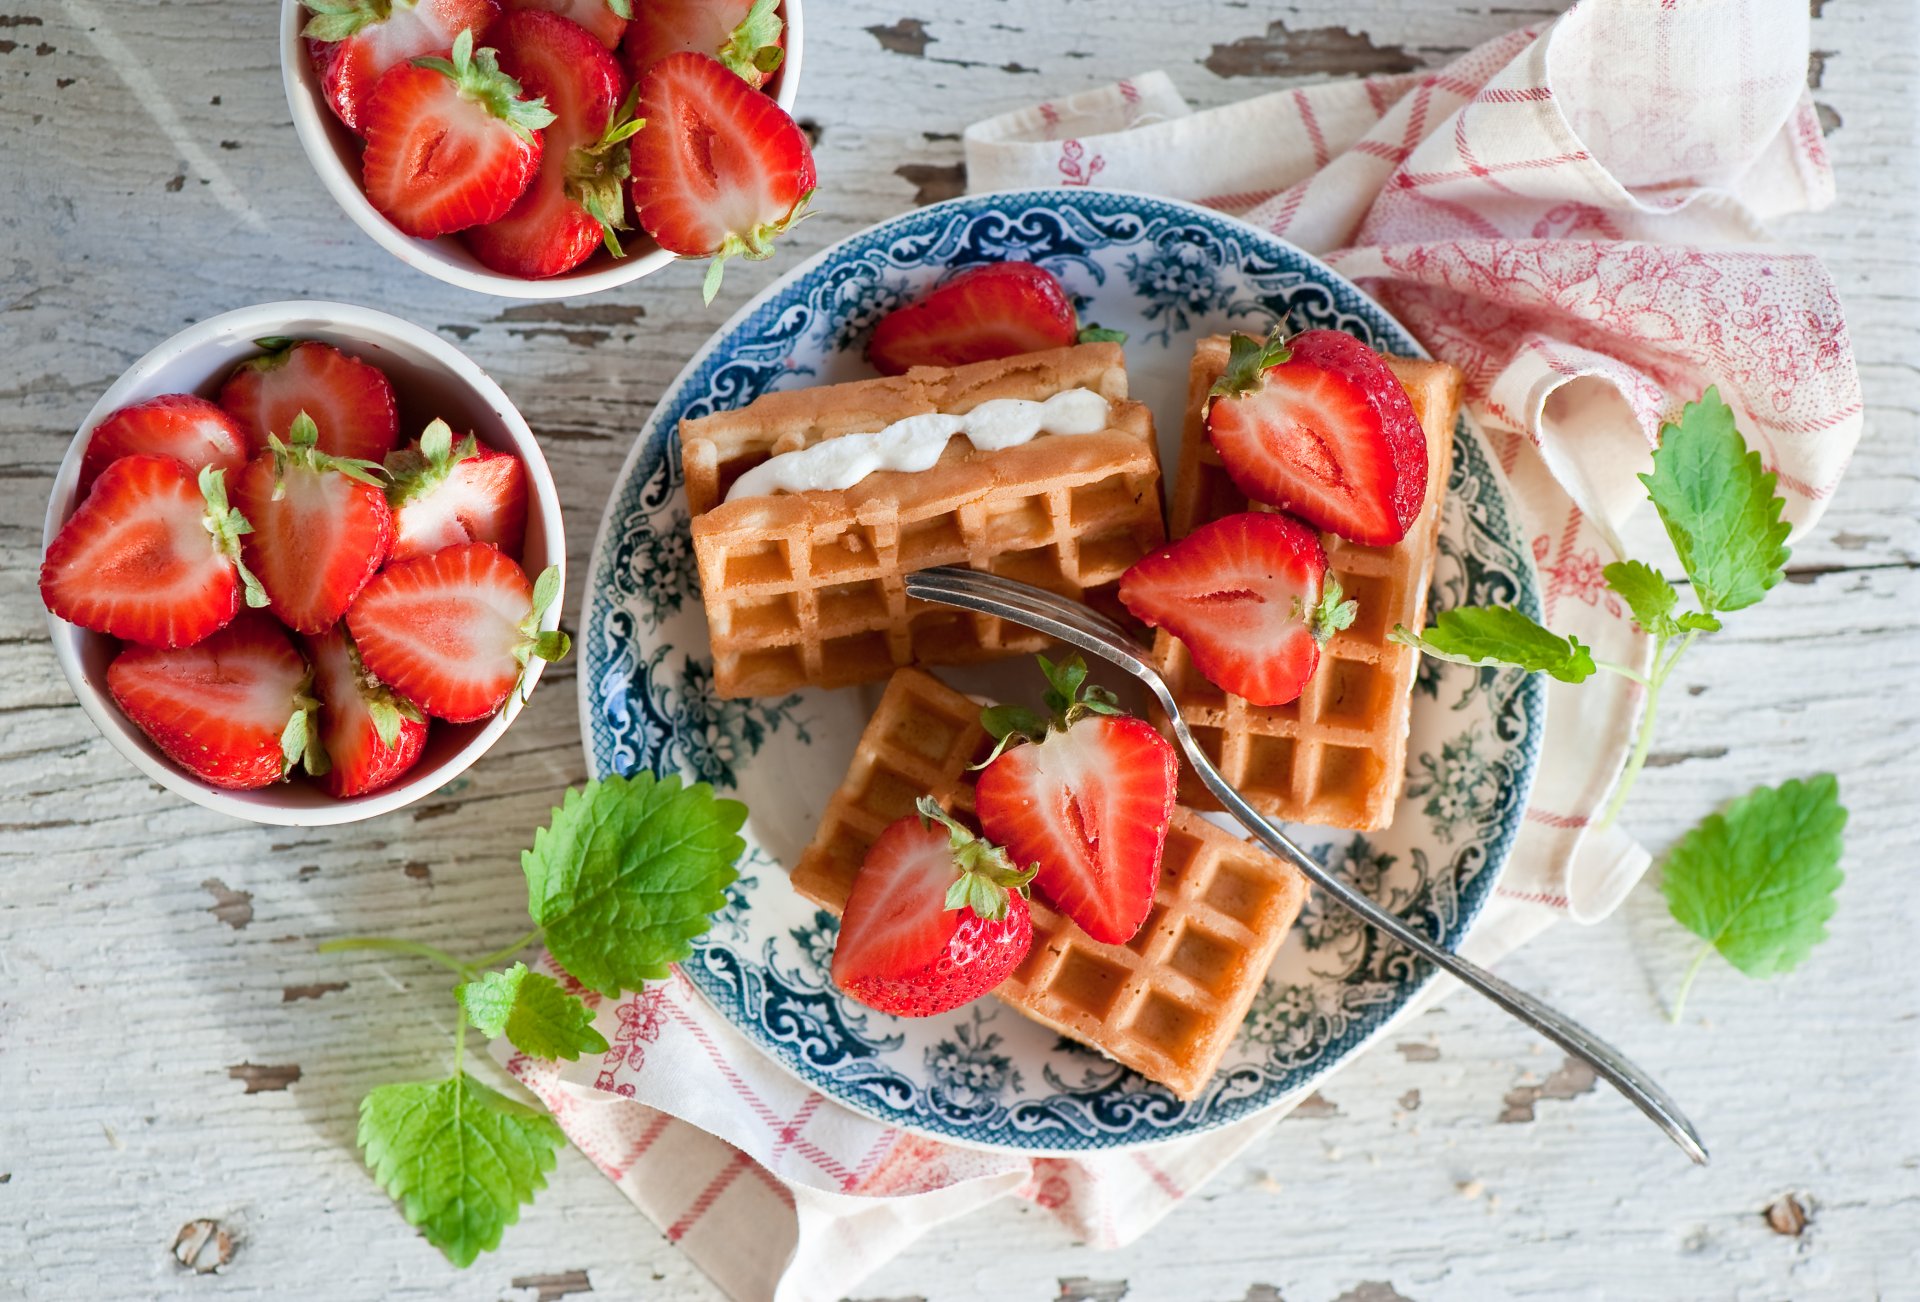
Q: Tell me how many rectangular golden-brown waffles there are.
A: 3